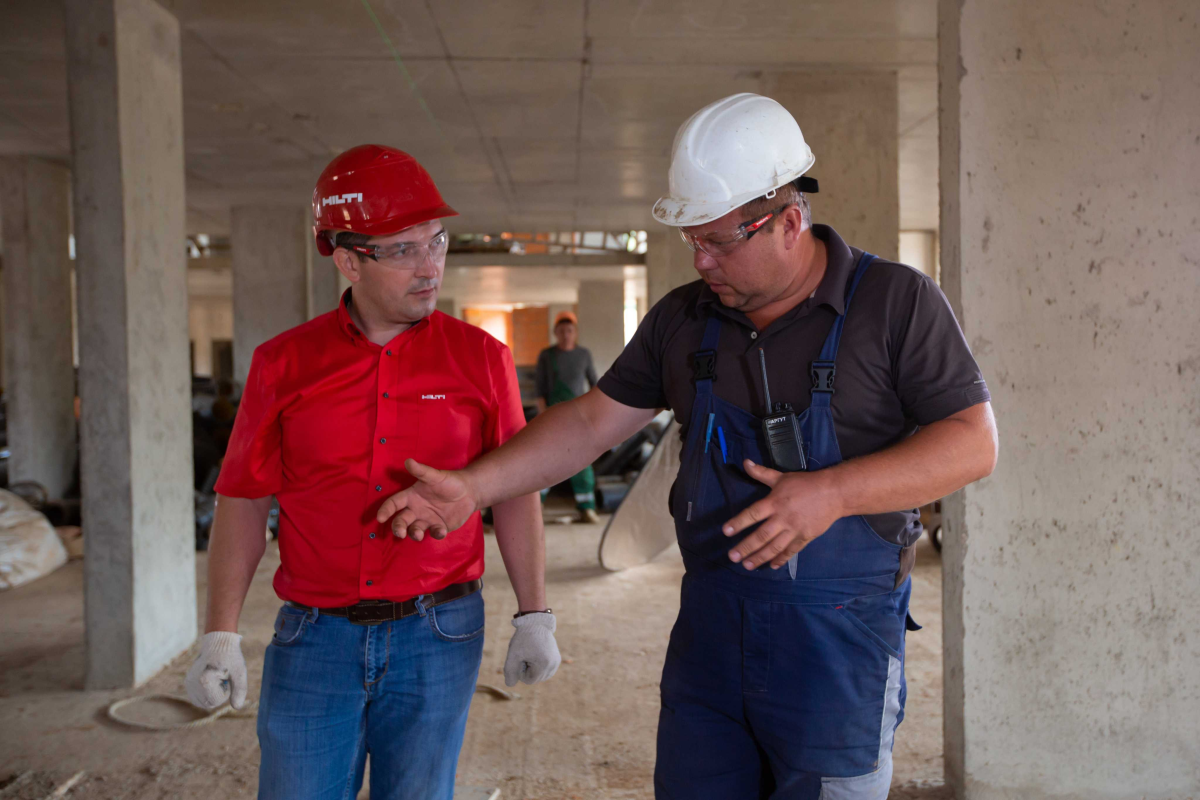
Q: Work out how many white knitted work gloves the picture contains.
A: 2